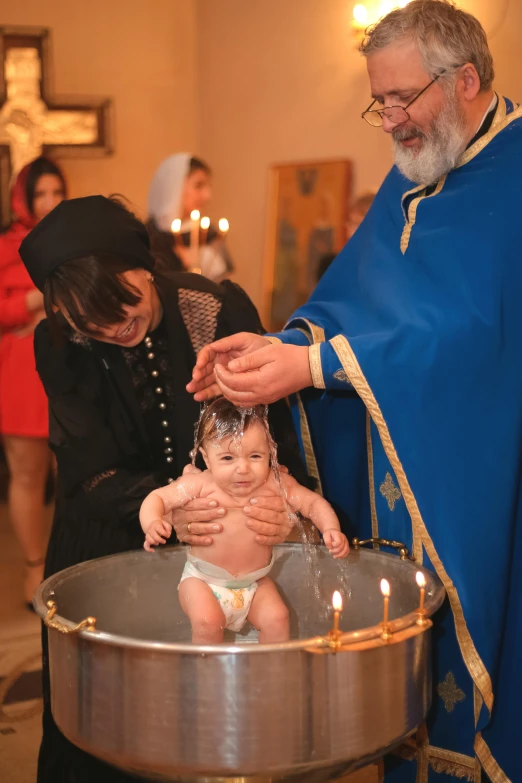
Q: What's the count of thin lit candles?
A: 7